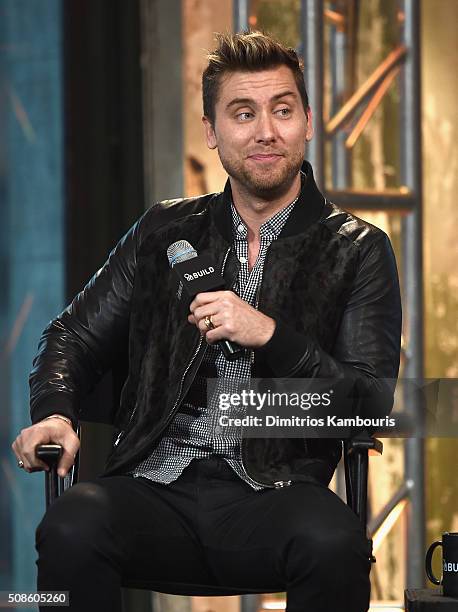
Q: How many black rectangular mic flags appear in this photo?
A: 1